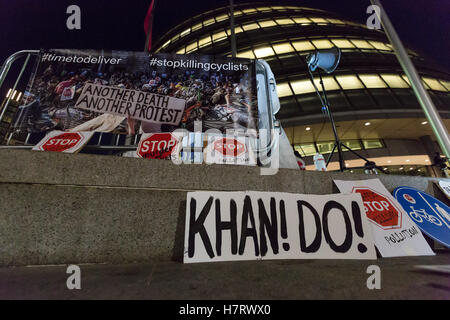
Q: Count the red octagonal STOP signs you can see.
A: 4